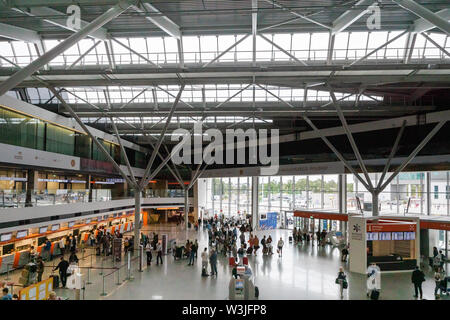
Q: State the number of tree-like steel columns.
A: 3